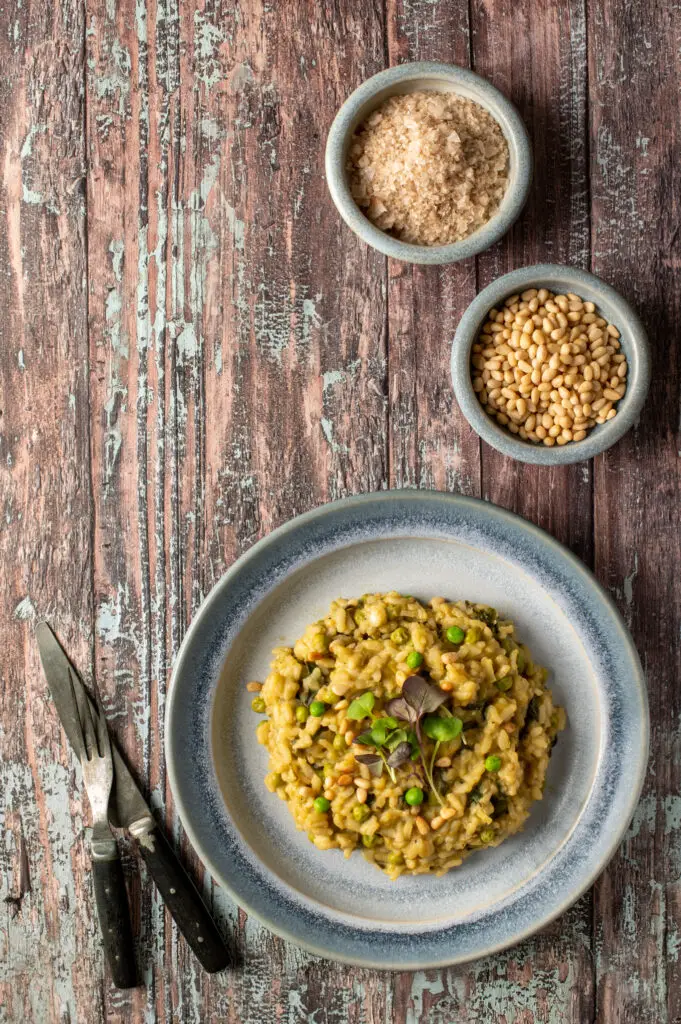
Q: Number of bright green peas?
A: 6